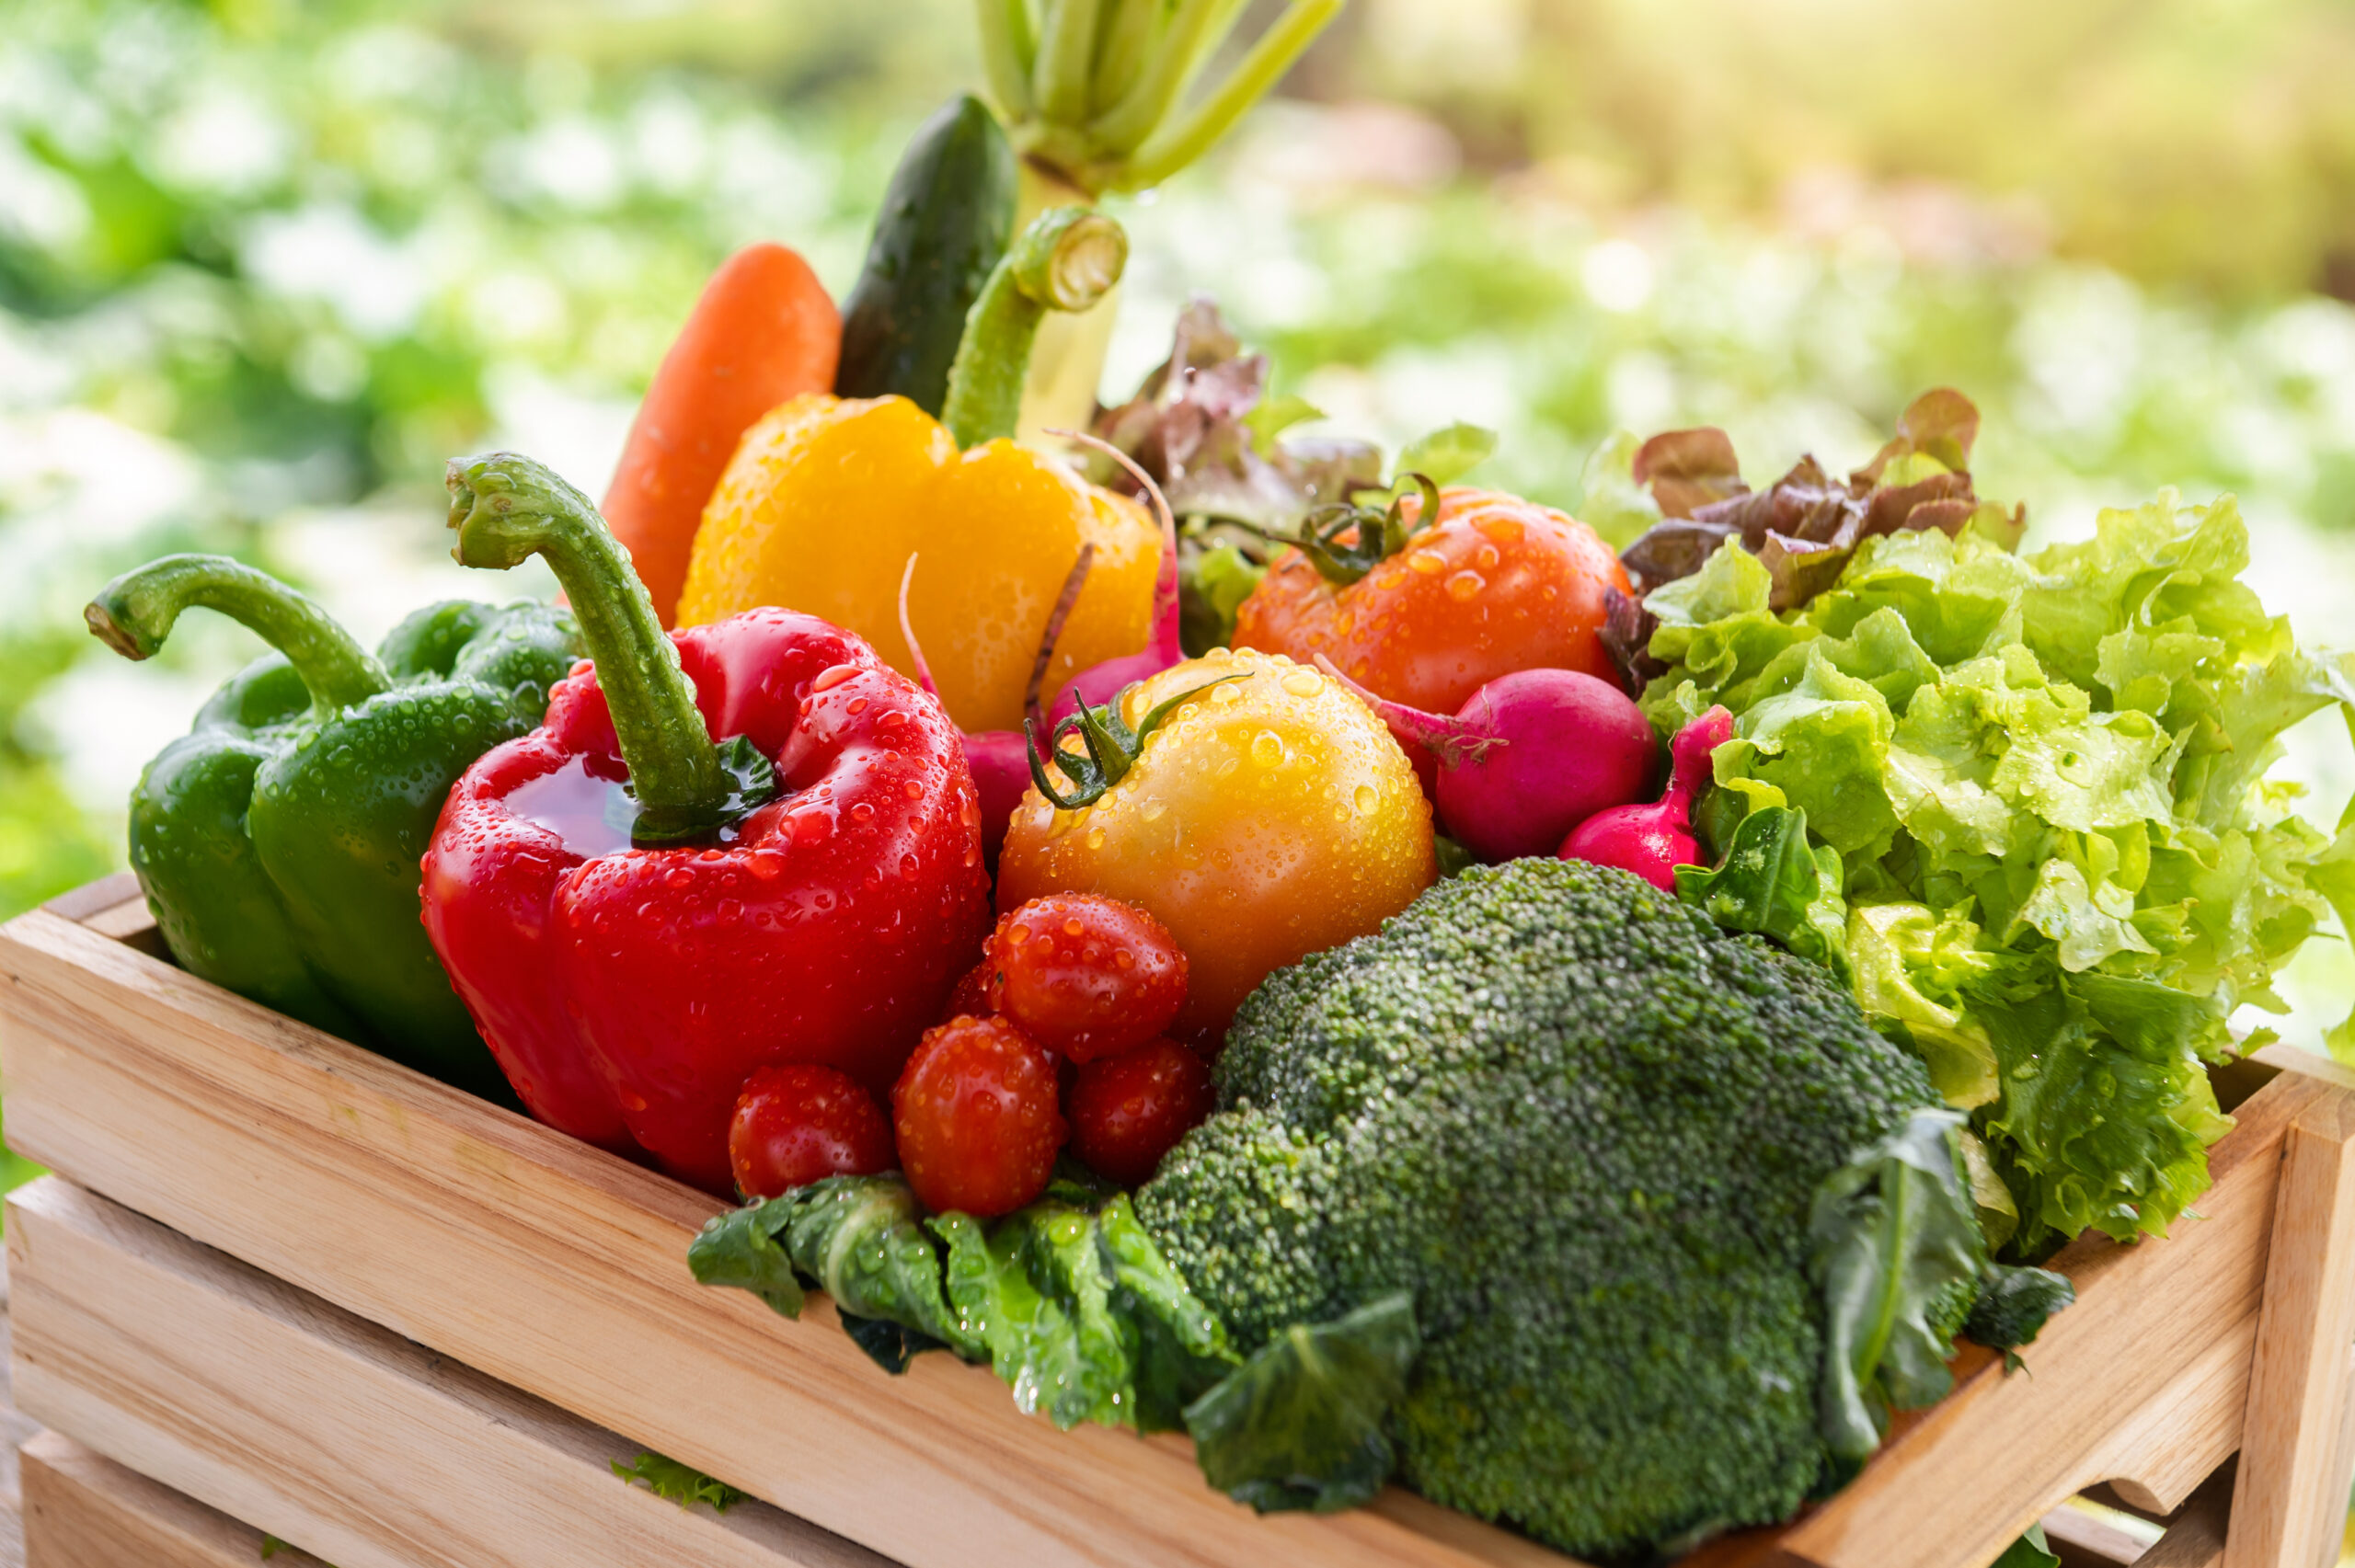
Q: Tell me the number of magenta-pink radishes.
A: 4